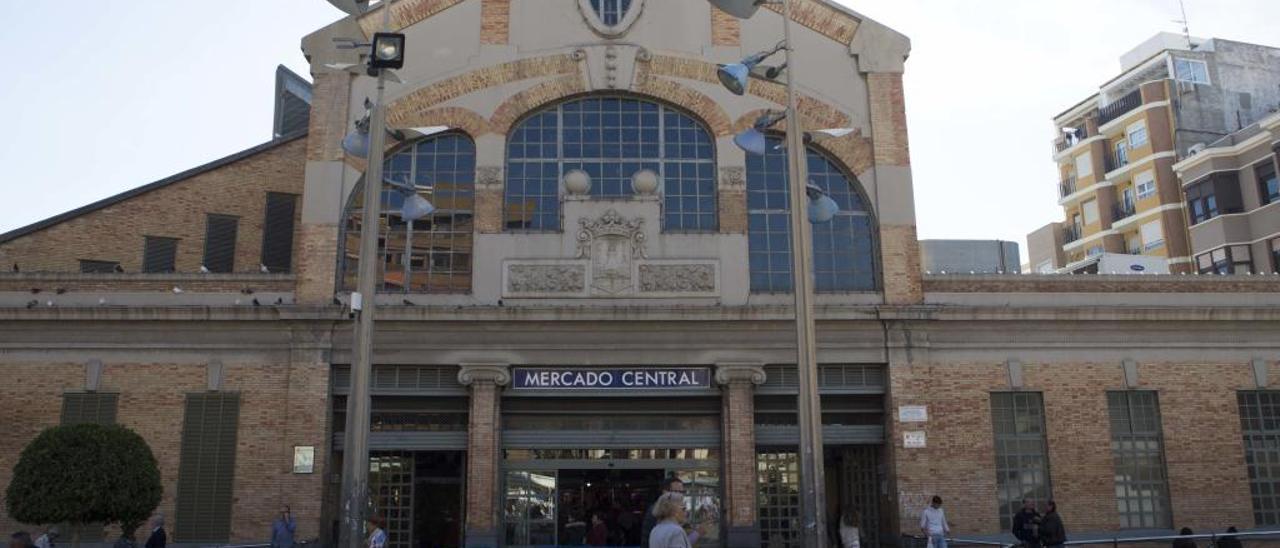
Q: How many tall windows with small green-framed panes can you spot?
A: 3